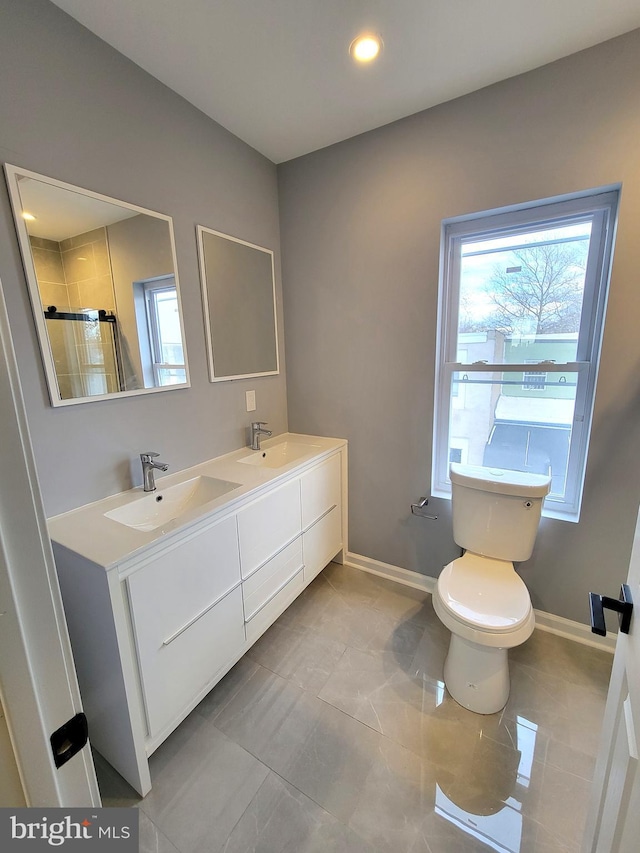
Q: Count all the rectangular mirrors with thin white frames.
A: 2